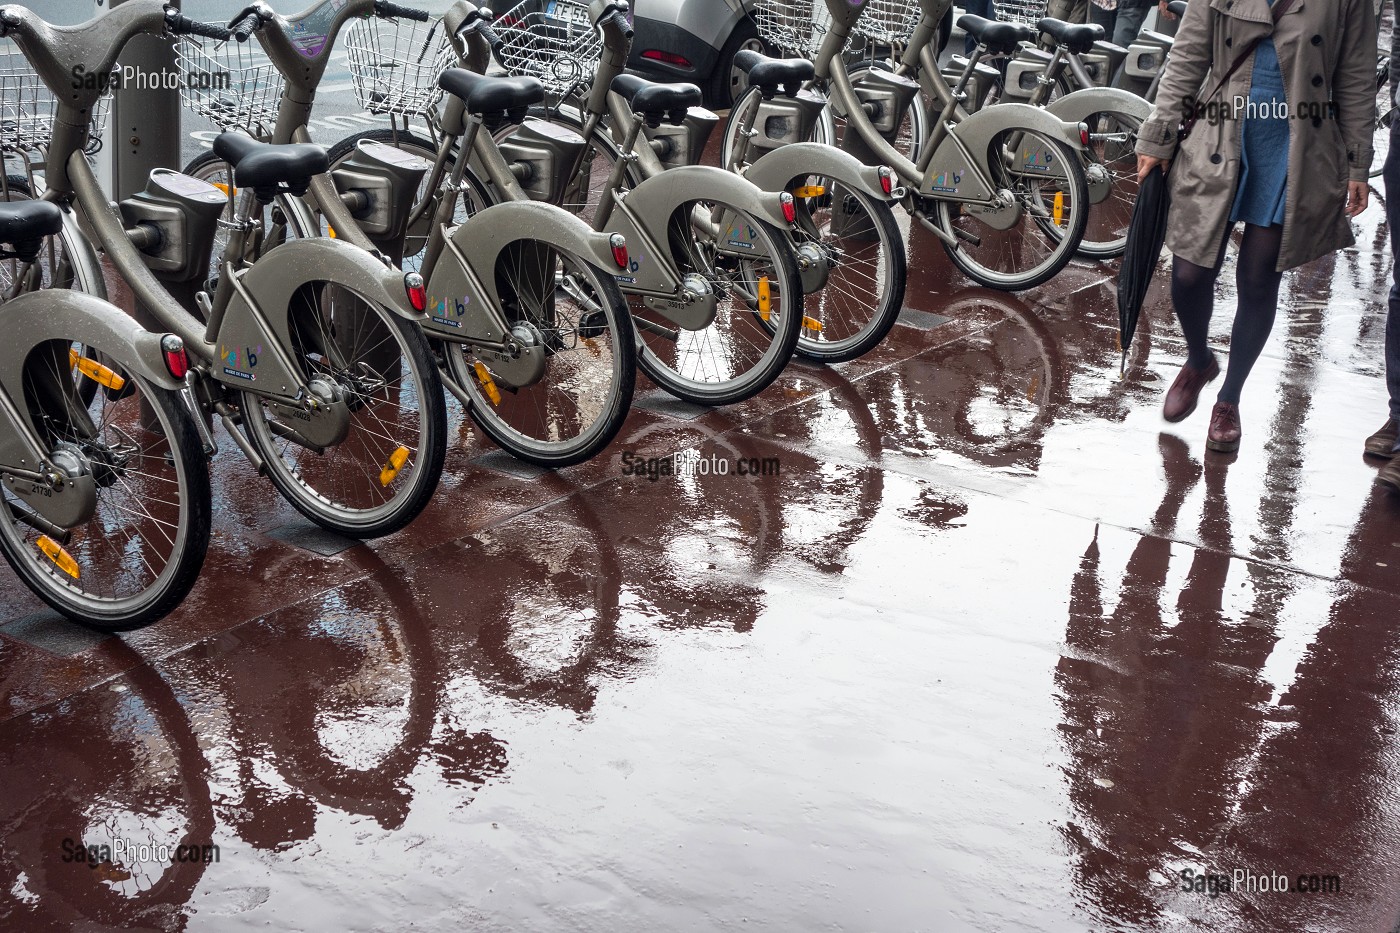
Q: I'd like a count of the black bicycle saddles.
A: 8